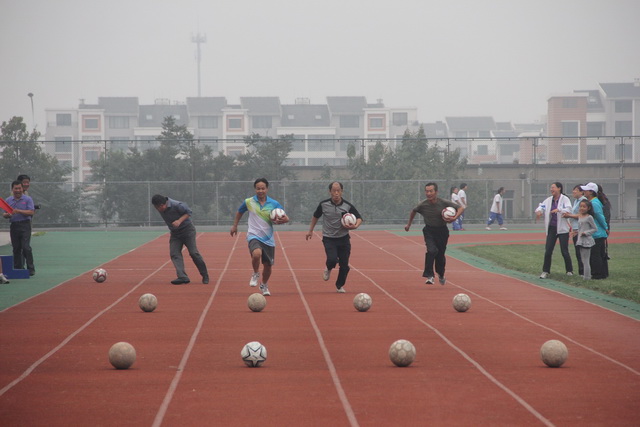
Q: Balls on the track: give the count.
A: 9